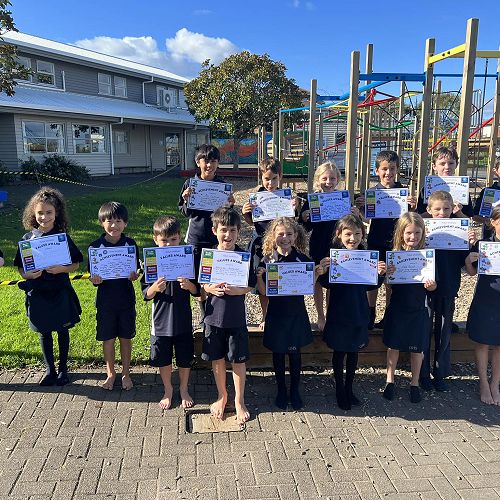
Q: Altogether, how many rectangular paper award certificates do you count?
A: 15